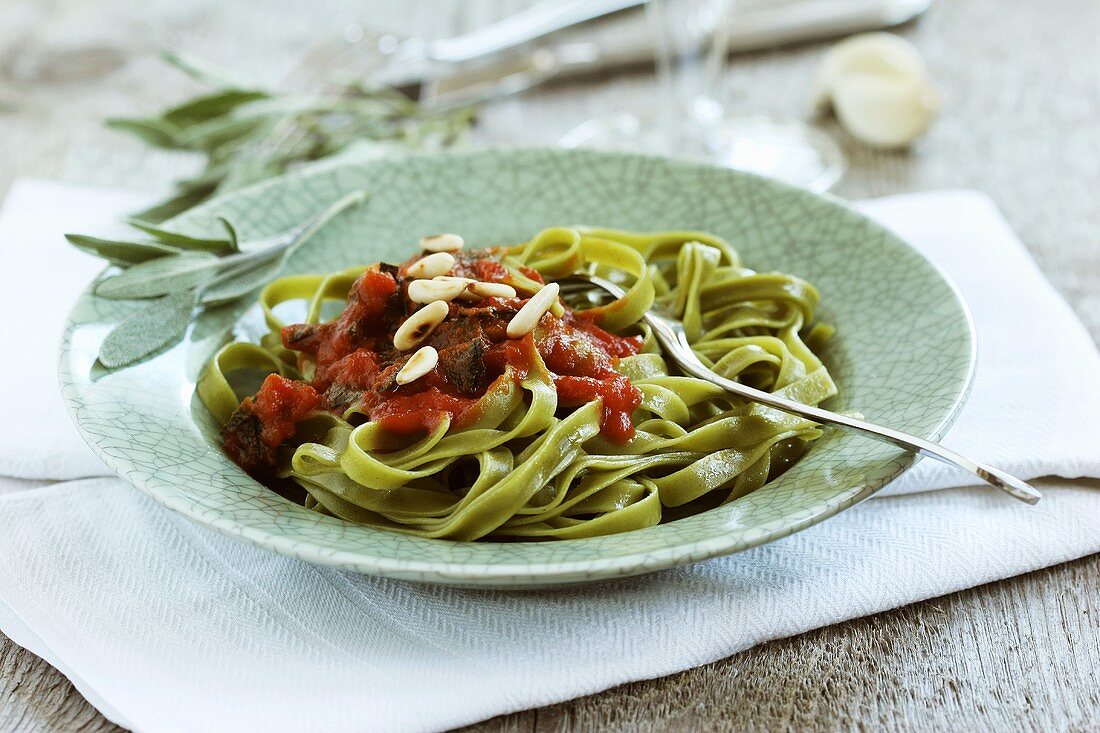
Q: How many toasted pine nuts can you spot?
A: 8